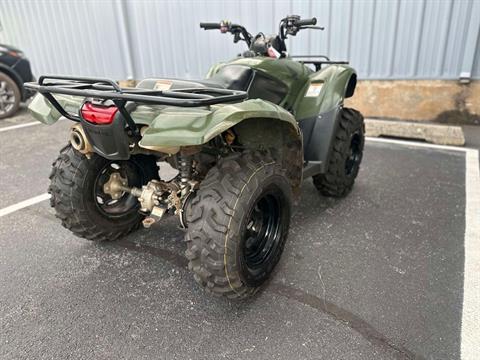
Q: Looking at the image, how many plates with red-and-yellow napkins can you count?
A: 0